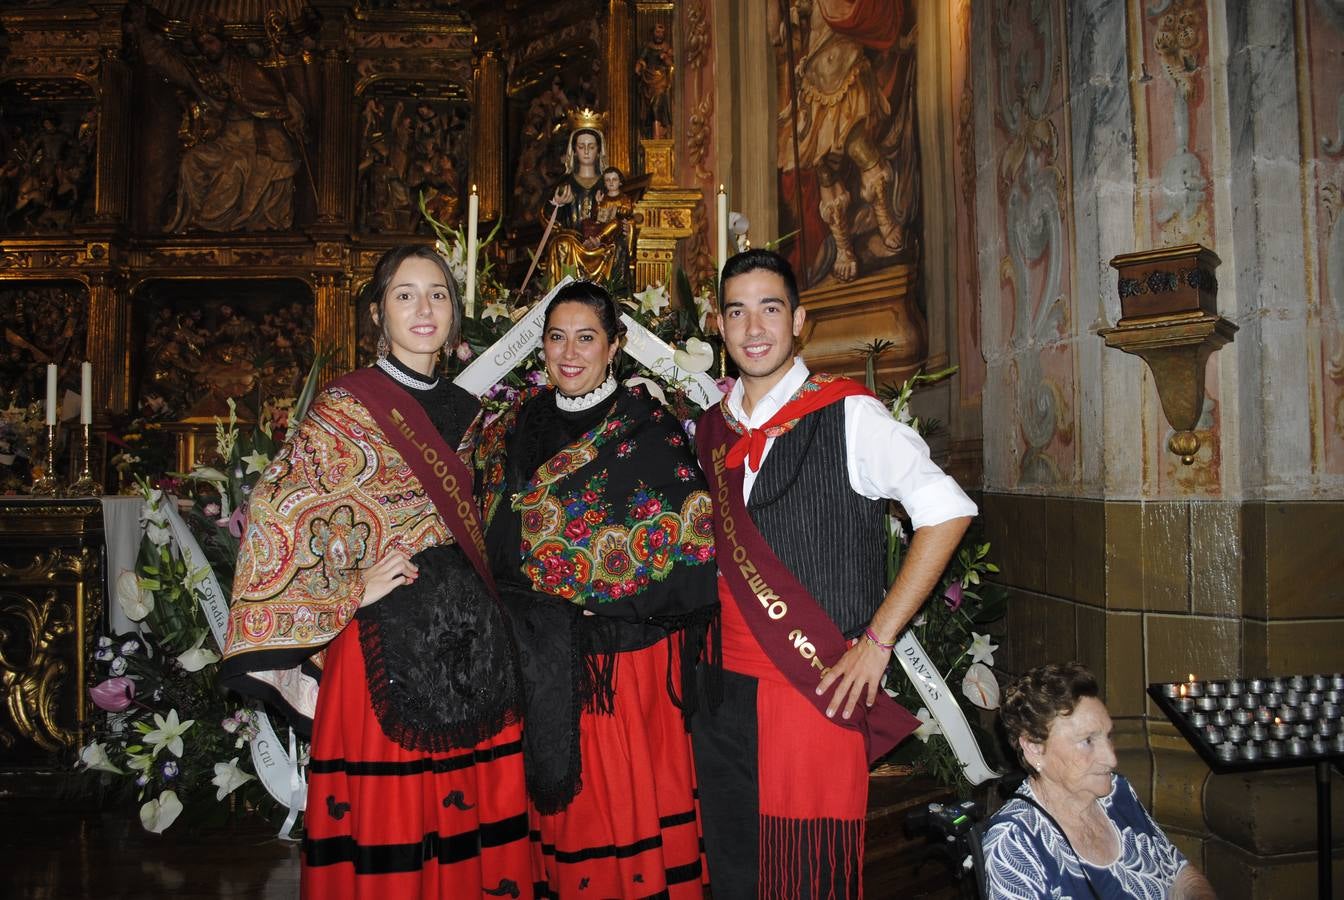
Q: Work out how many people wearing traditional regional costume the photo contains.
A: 3